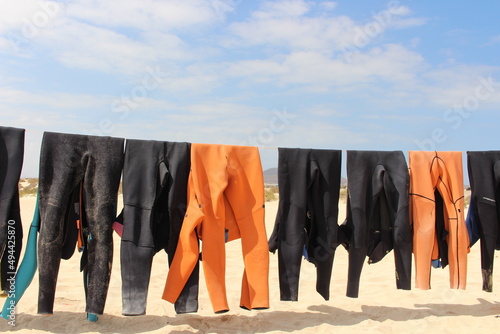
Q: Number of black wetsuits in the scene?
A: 6